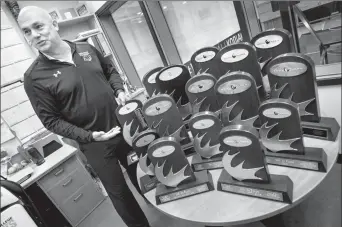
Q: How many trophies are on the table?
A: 15